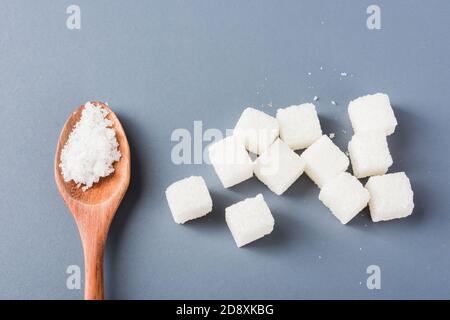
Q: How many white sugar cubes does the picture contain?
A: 11